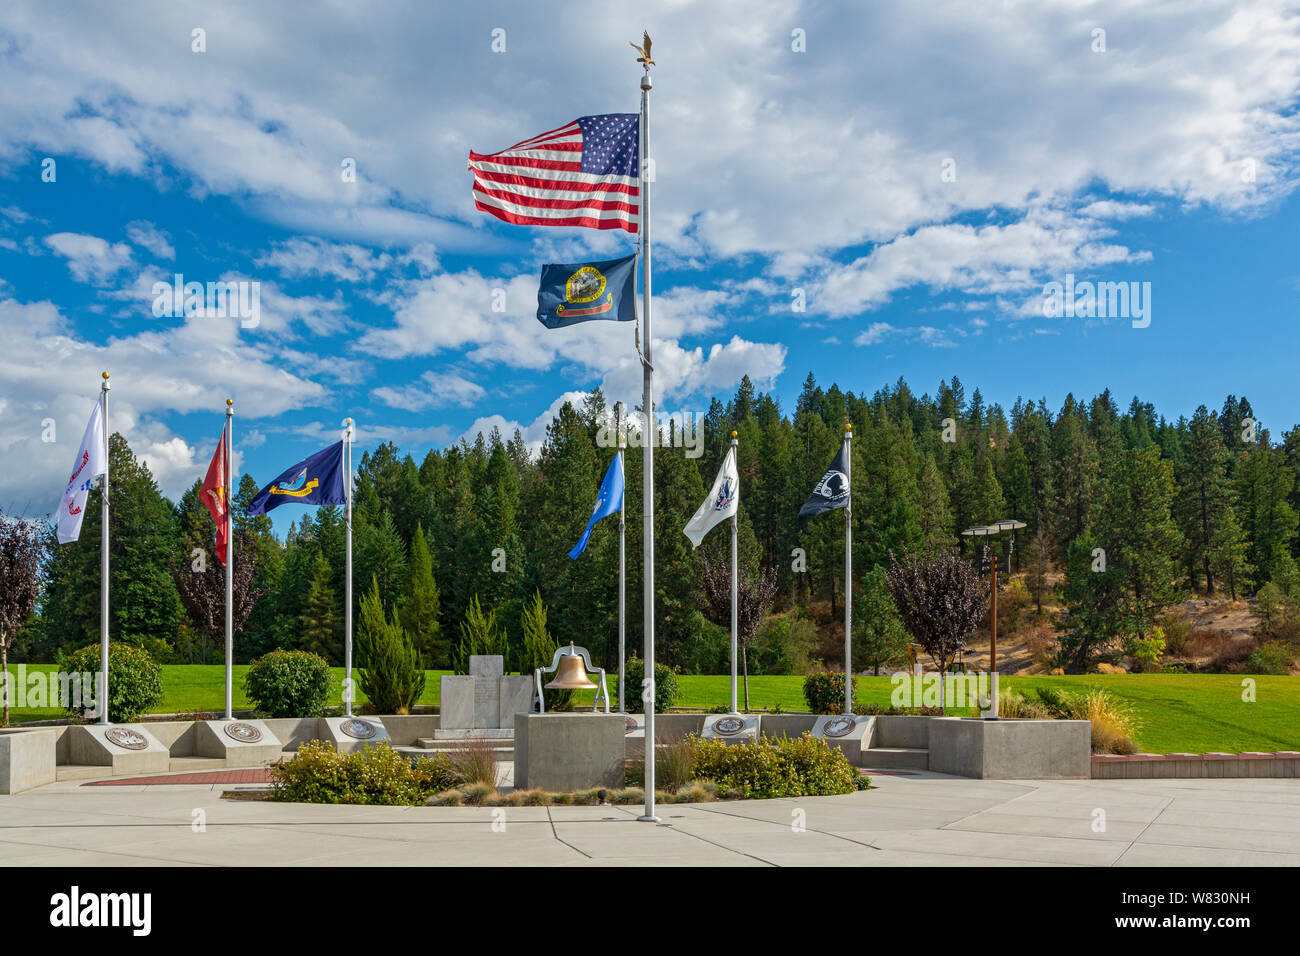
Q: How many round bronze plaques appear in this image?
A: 6